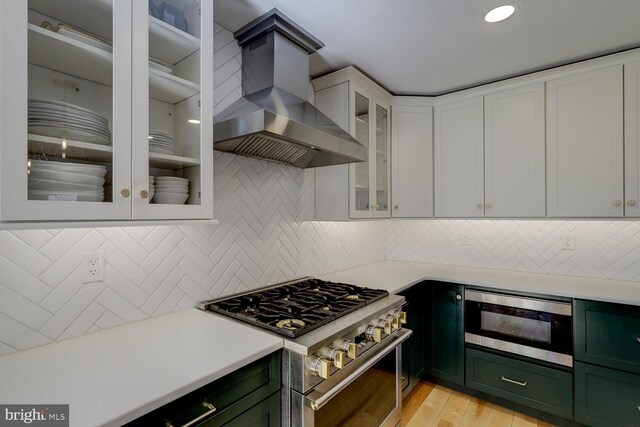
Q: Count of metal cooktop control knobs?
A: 7